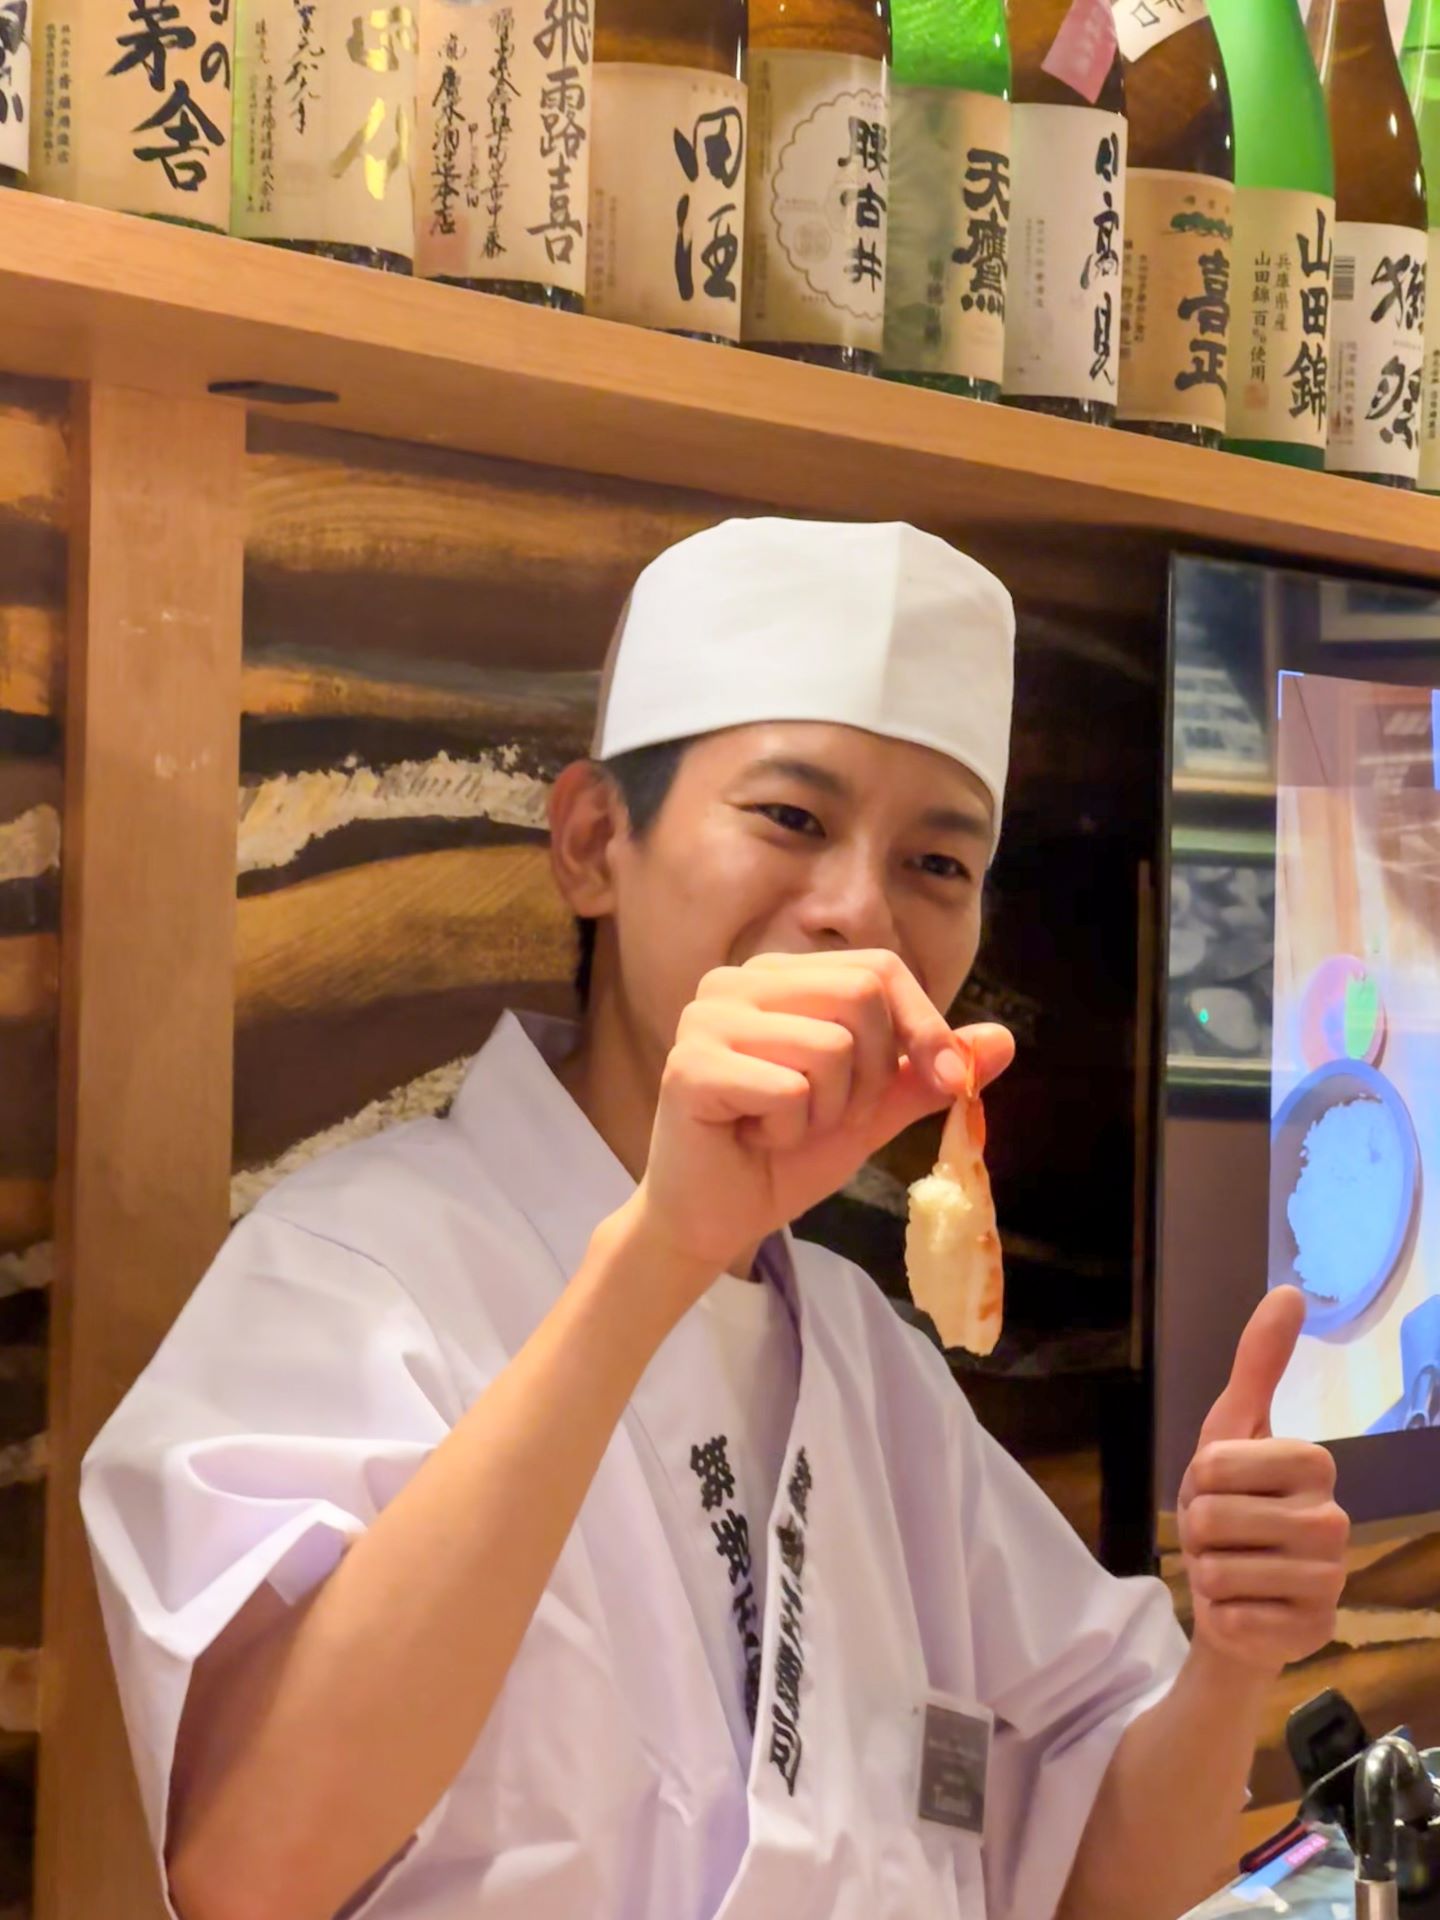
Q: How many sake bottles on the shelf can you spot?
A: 12